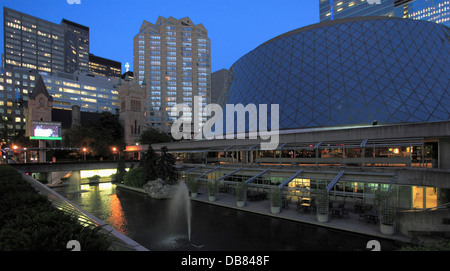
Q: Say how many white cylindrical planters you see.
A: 6